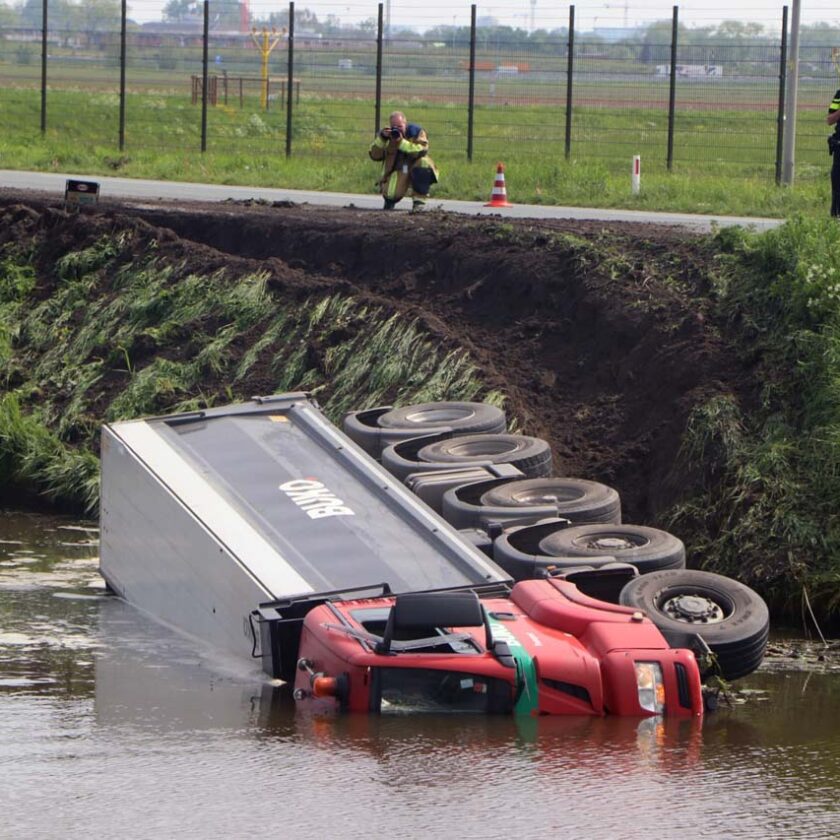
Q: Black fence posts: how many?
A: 9